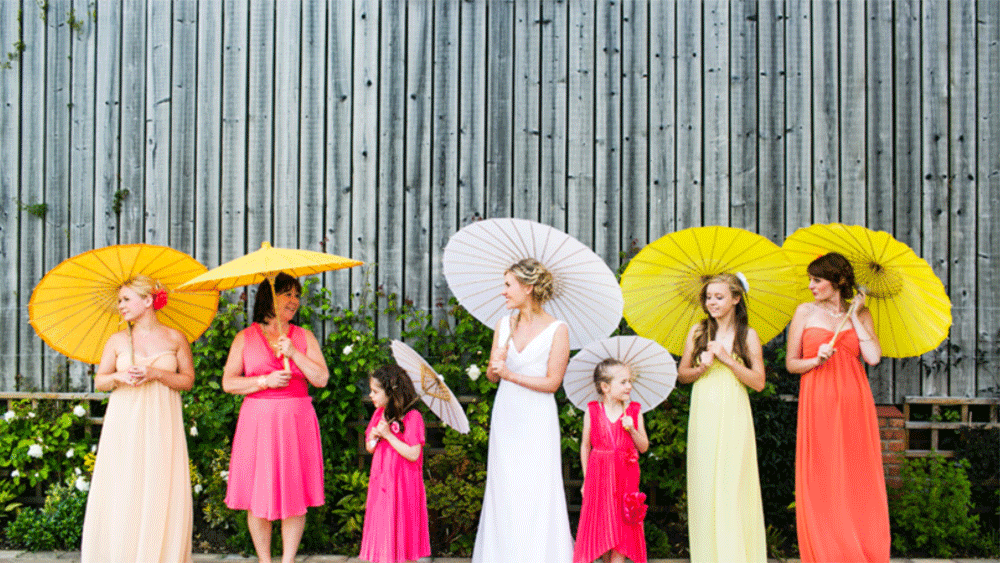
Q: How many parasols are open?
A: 7